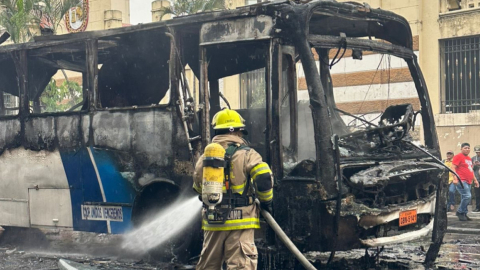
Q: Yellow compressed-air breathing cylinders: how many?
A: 1